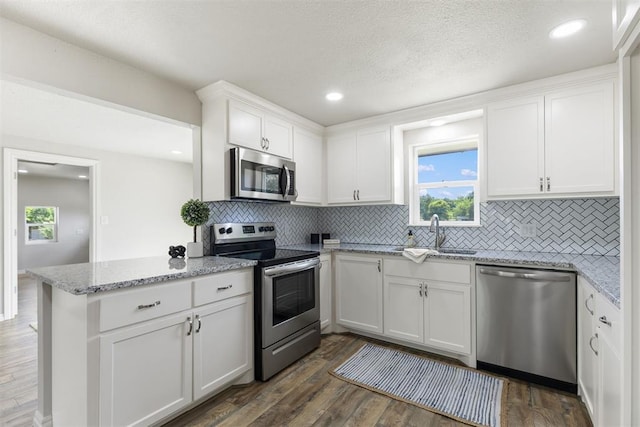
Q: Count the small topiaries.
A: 1